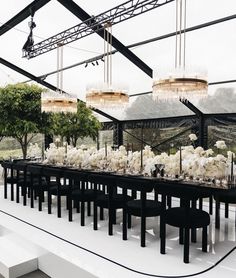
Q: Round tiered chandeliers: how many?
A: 3